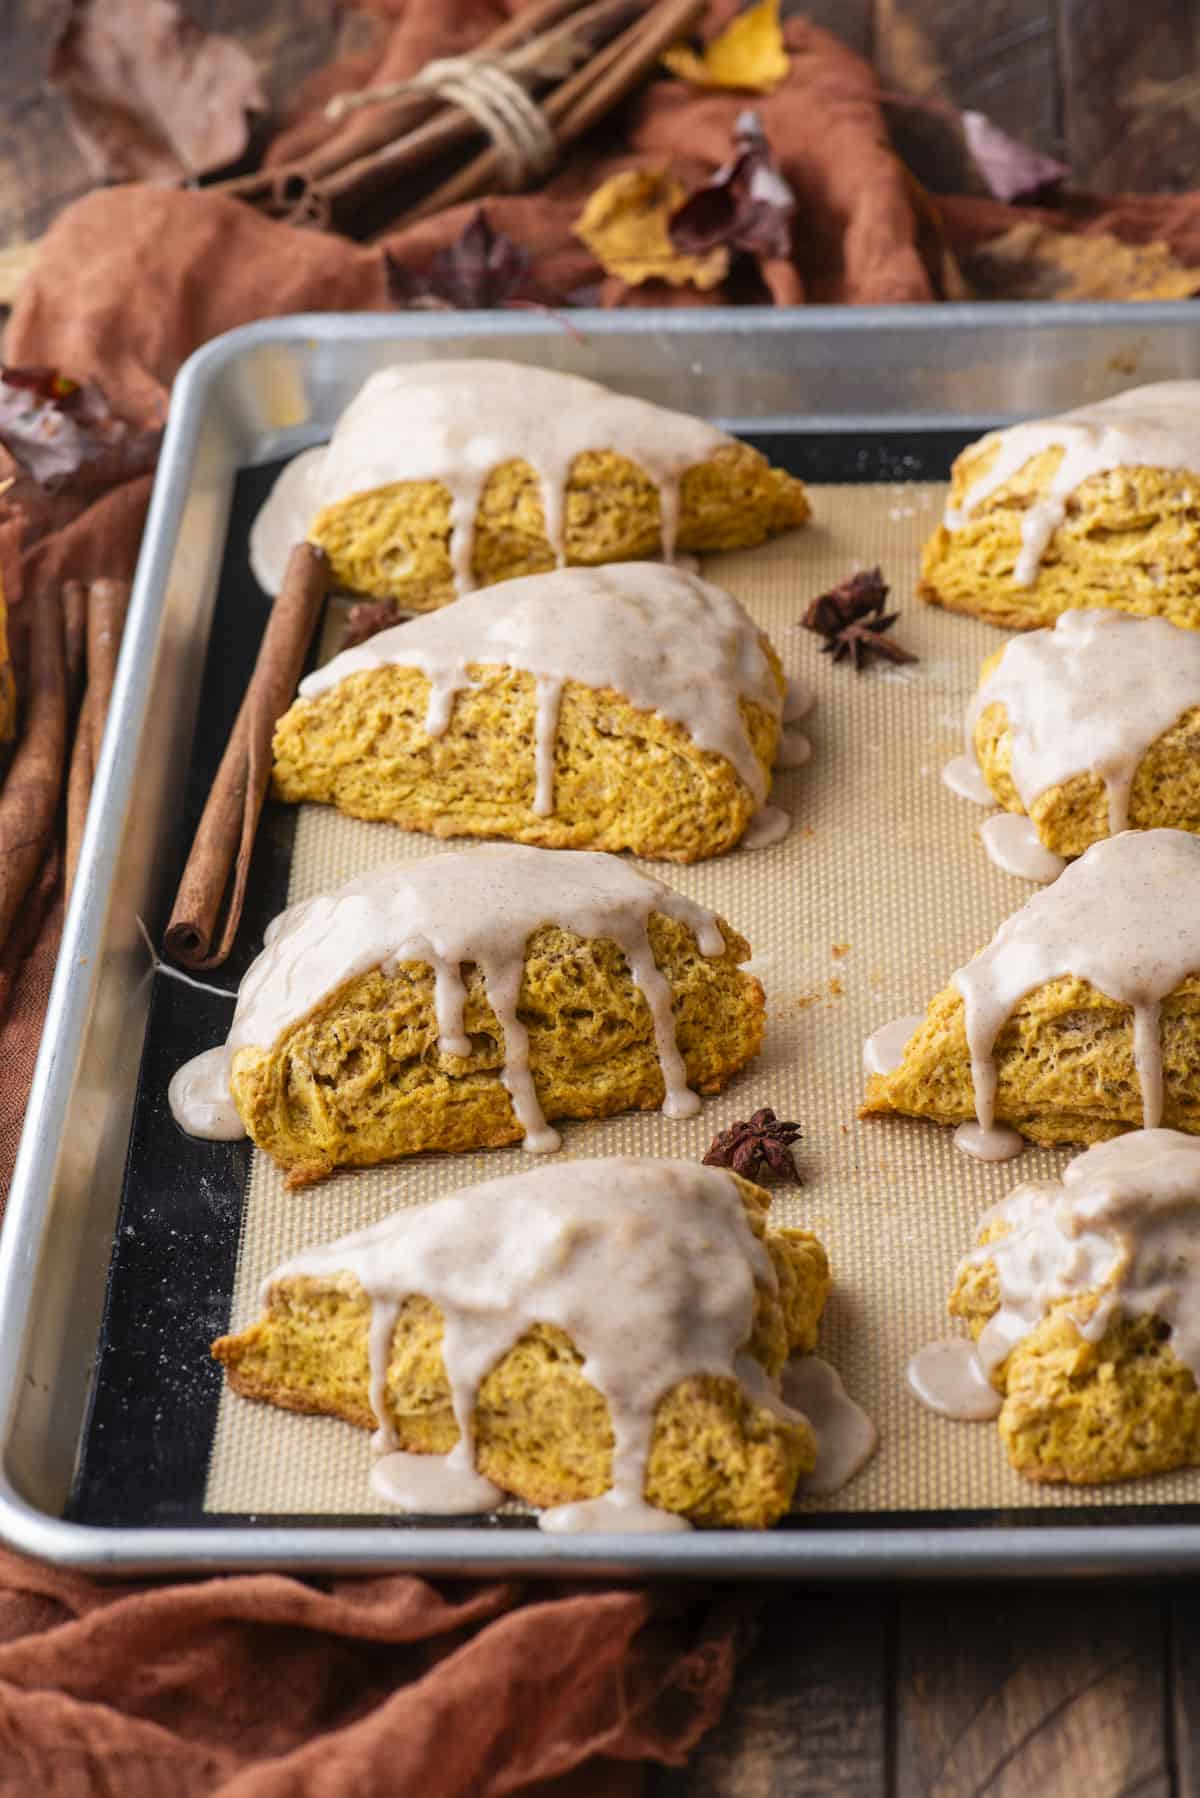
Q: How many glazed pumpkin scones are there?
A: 8